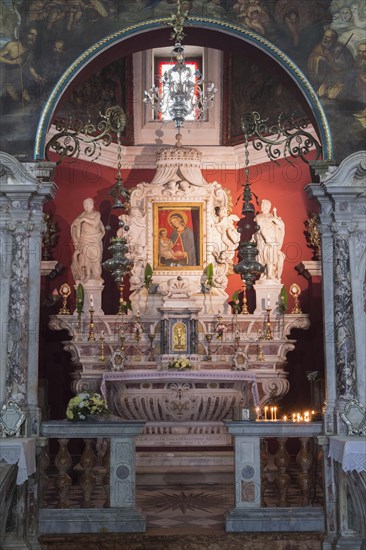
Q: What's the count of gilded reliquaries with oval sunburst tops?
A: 2